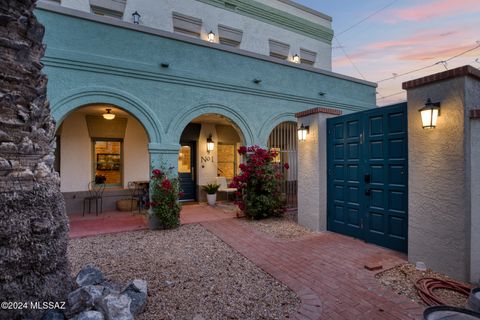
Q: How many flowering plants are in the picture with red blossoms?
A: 2